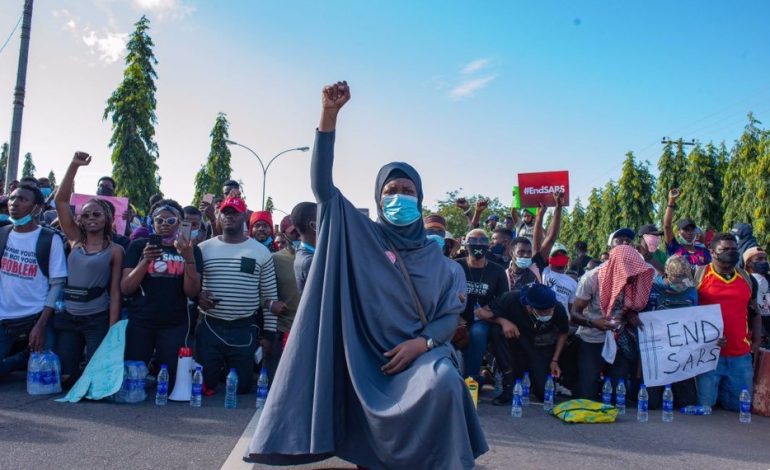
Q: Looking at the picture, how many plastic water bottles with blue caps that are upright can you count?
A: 12